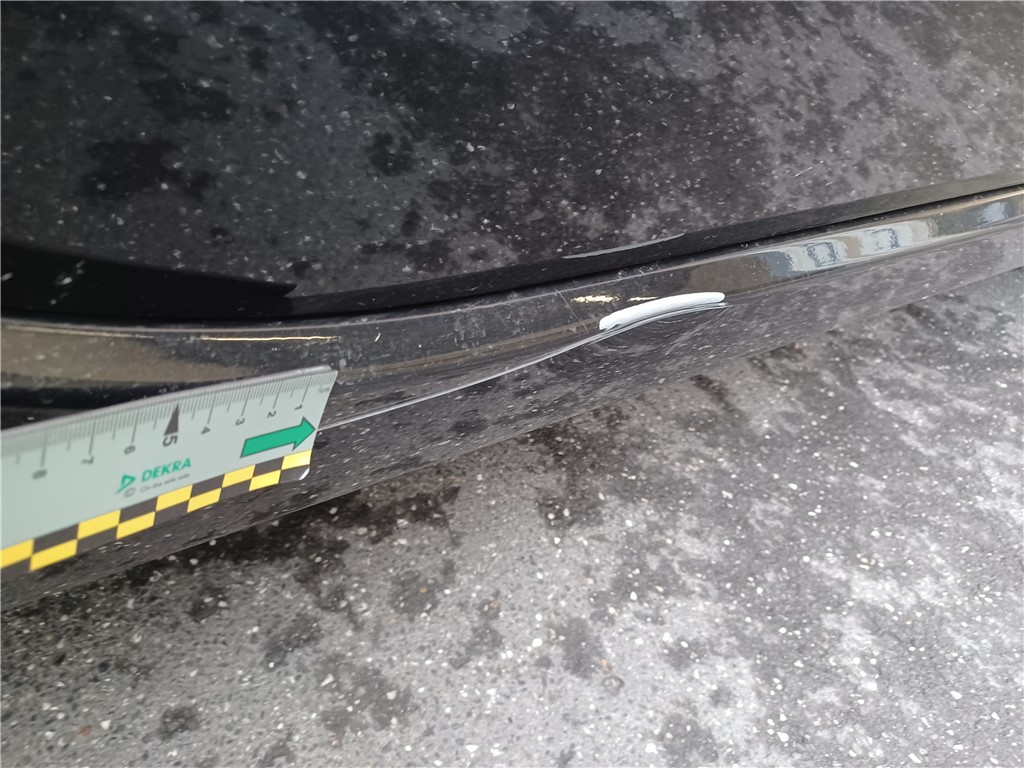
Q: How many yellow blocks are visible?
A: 9